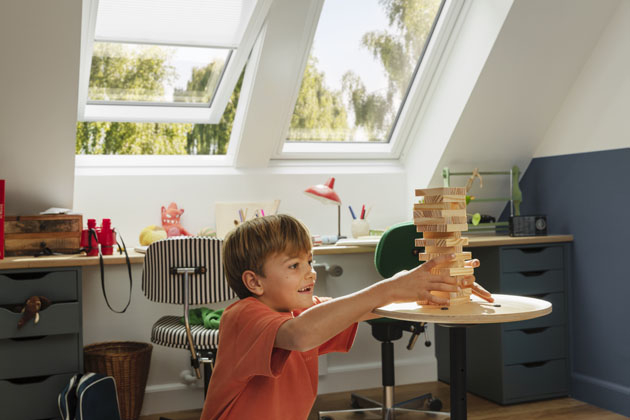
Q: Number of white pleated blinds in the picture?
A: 1